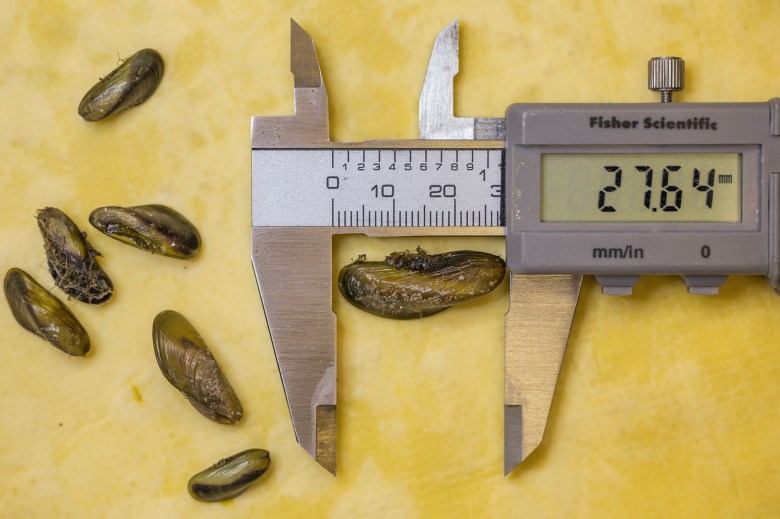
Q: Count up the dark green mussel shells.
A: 7